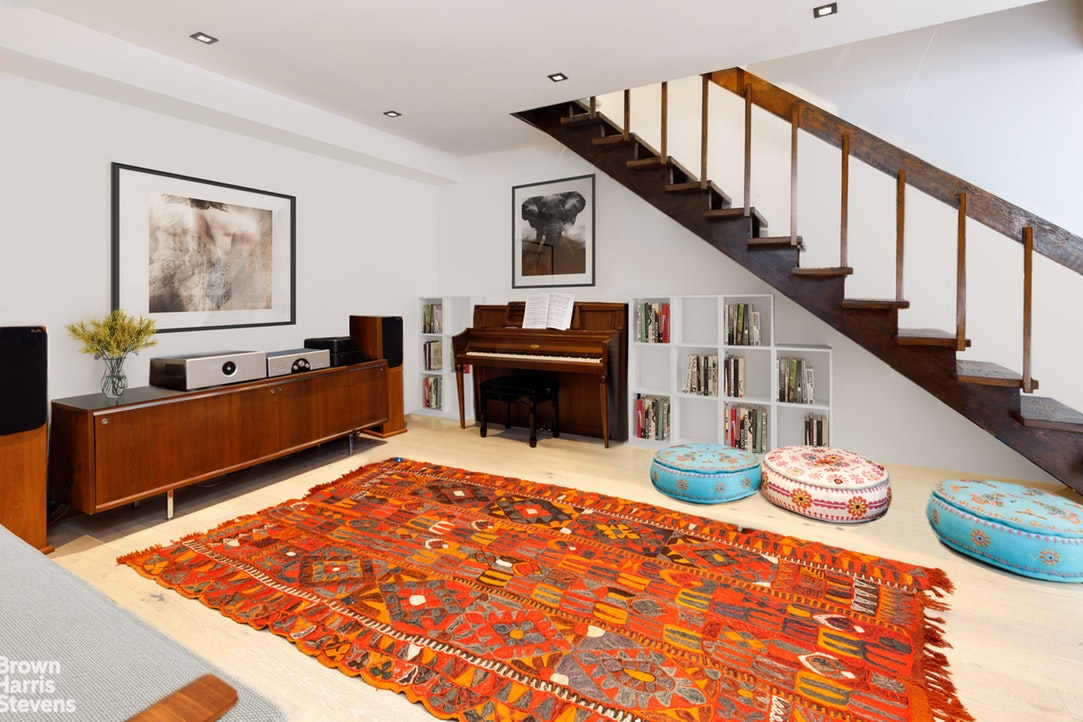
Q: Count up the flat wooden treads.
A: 11